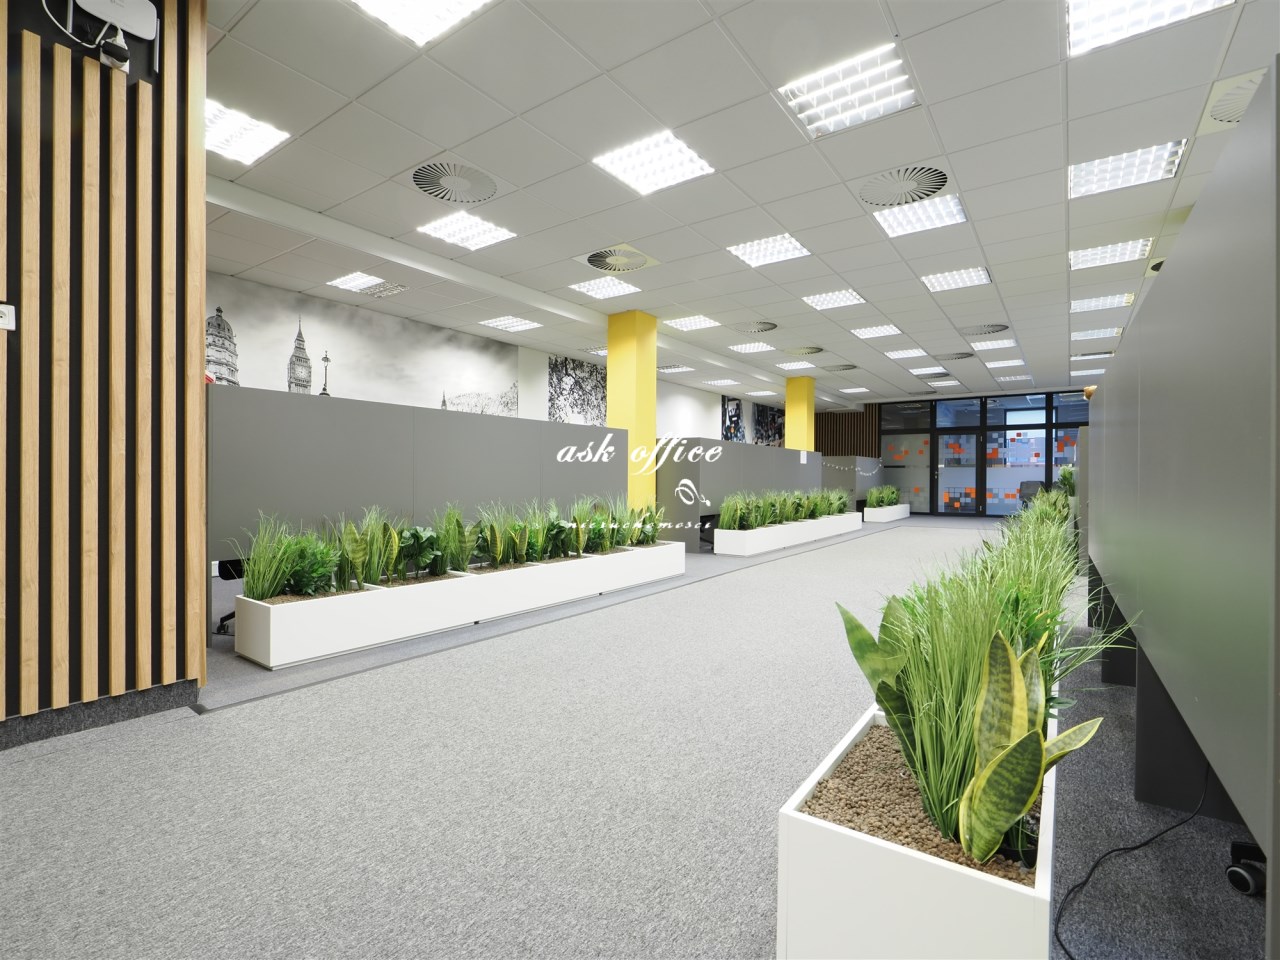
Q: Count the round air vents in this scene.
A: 12